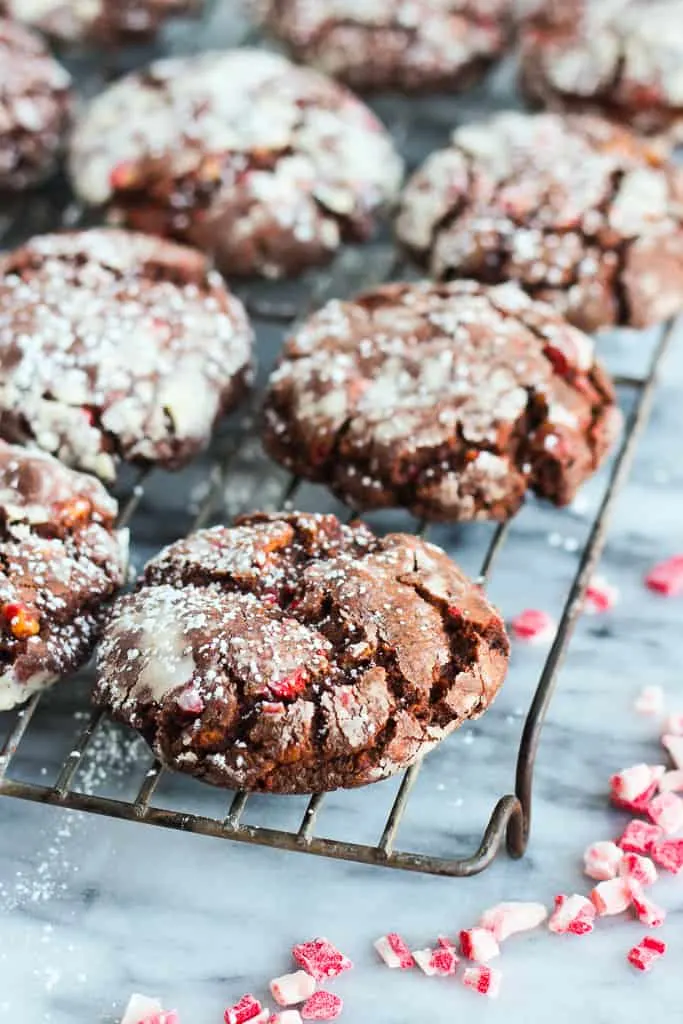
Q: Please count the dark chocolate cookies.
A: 10